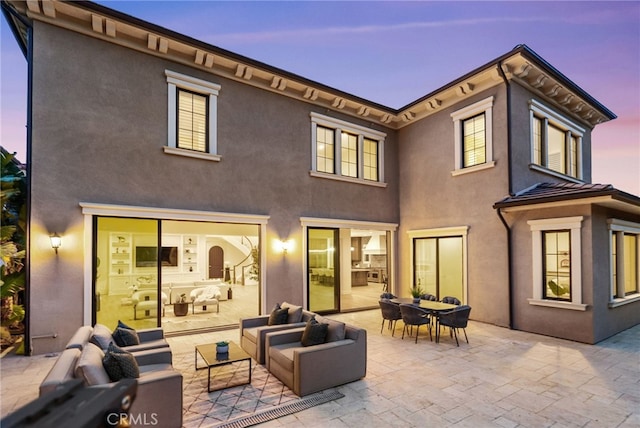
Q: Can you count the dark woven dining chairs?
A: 6